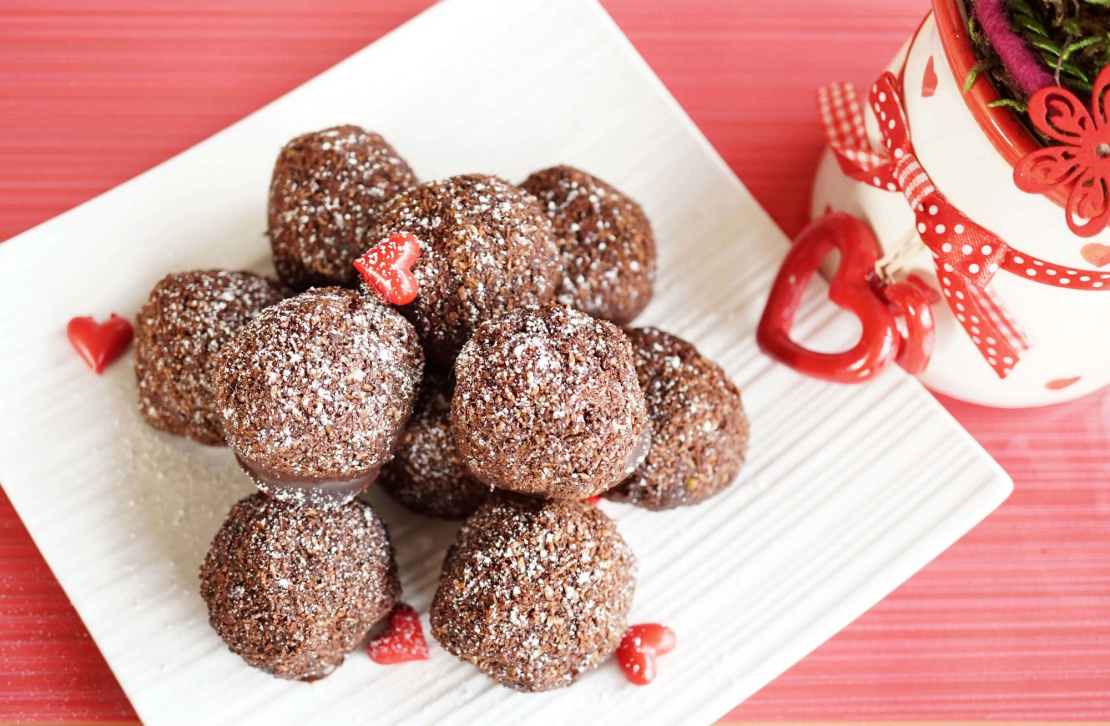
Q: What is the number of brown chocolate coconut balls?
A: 10